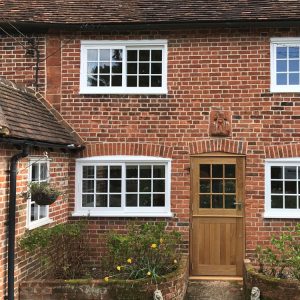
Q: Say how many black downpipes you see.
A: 1